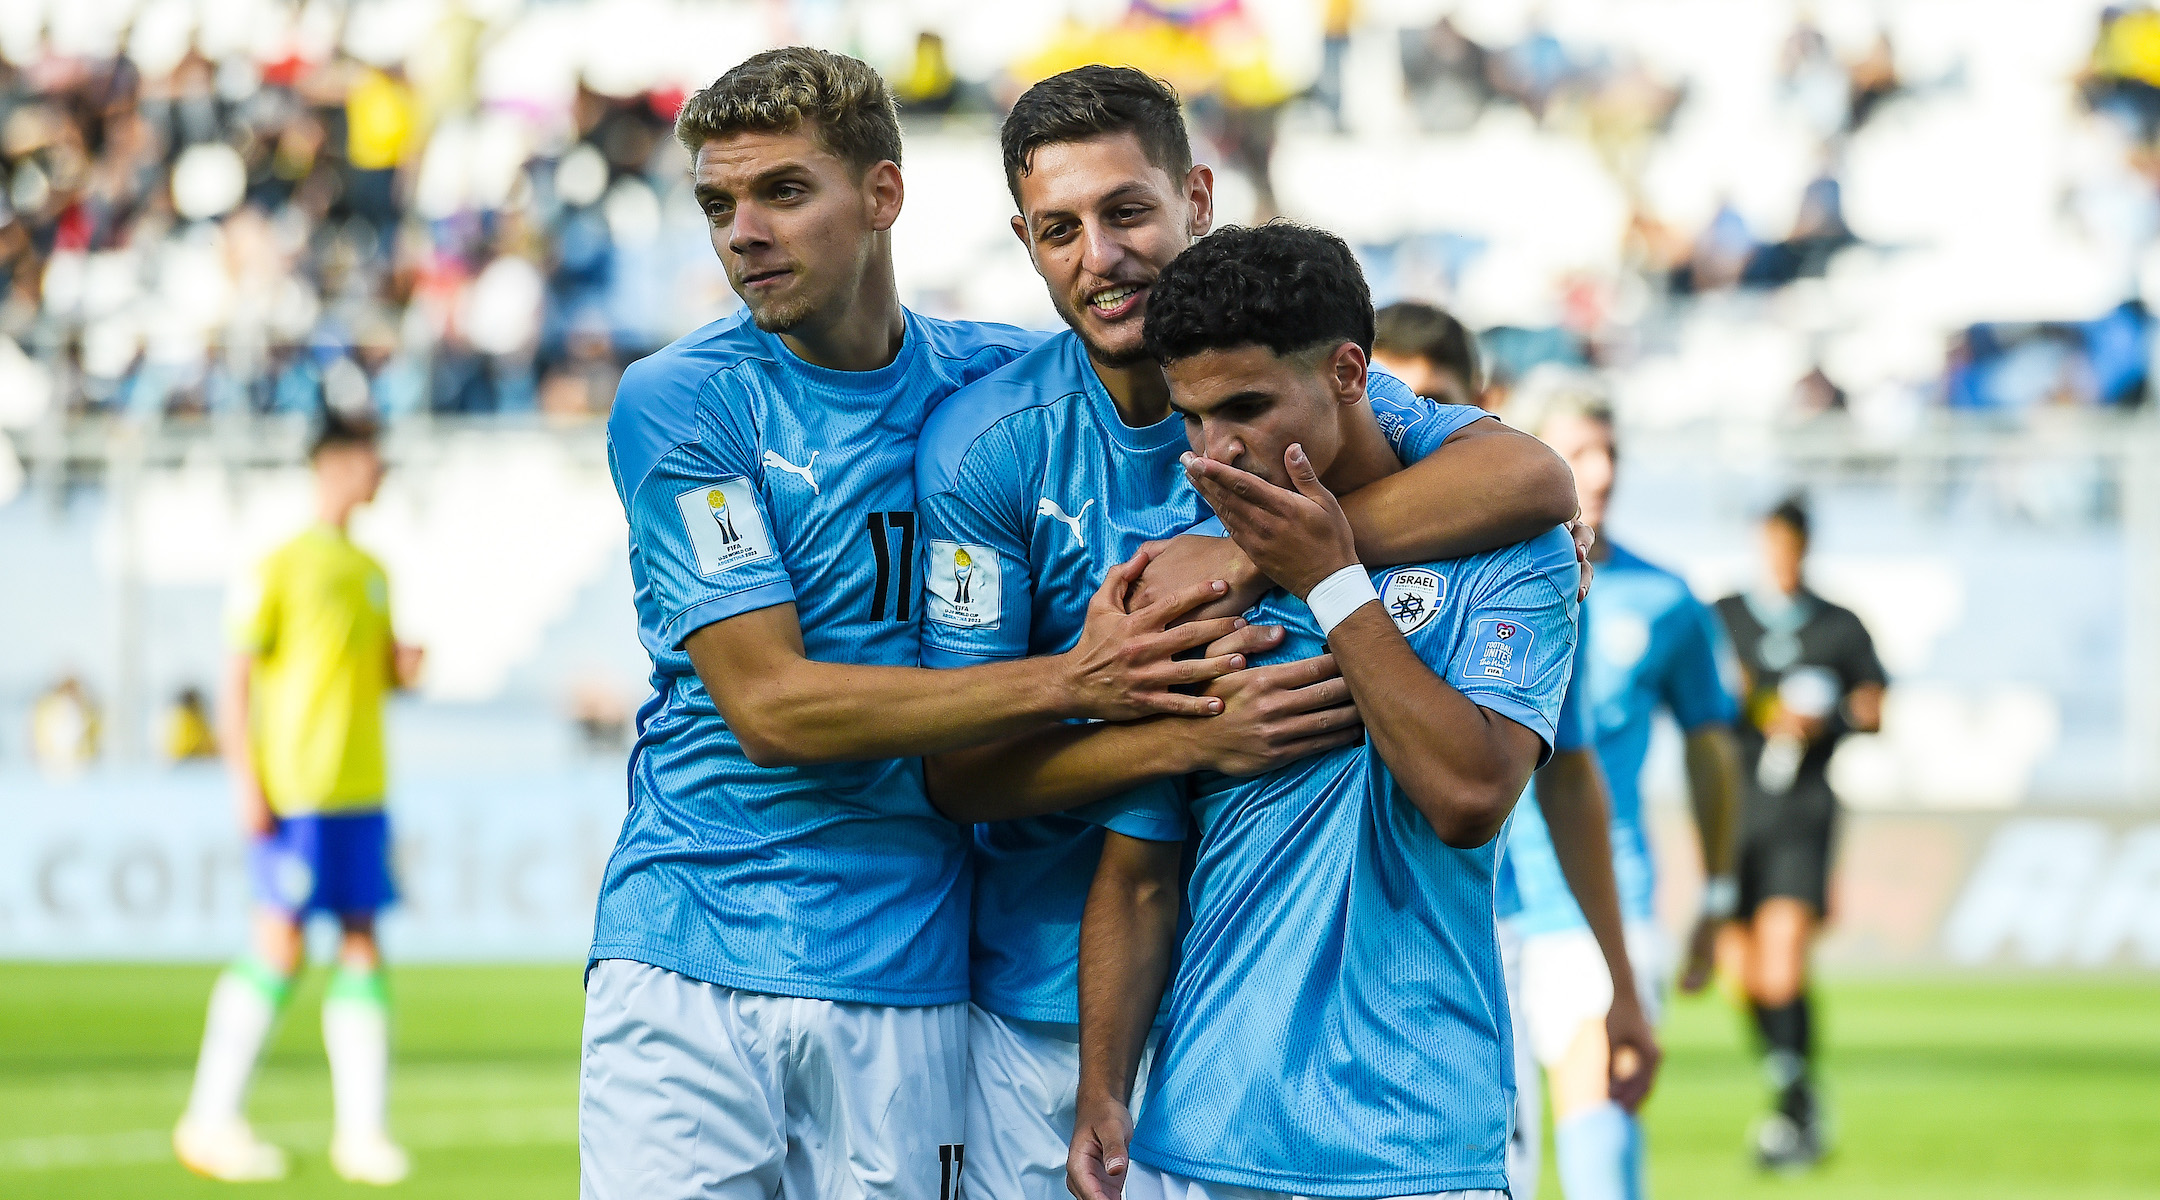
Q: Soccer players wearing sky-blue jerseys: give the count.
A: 5